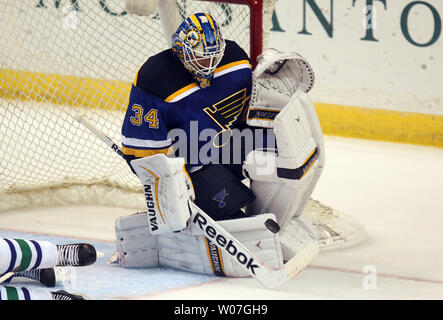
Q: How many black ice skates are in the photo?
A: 3